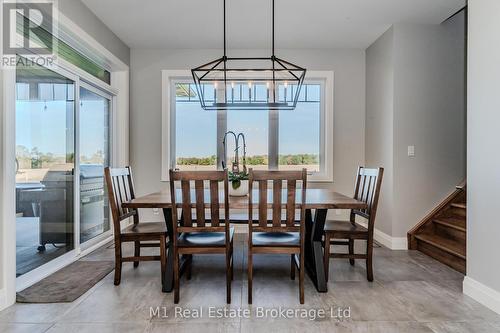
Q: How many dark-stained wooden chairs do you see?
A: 4